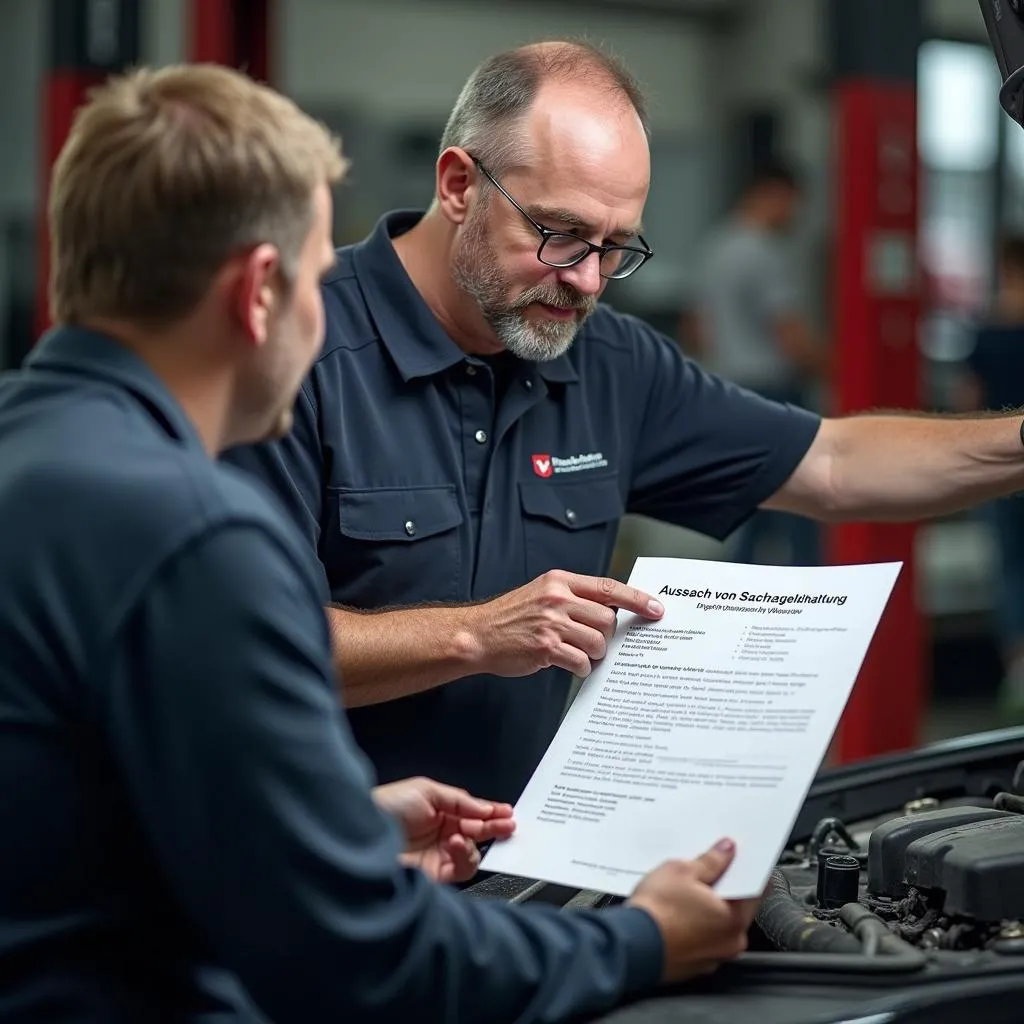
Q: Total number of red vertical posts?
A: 3